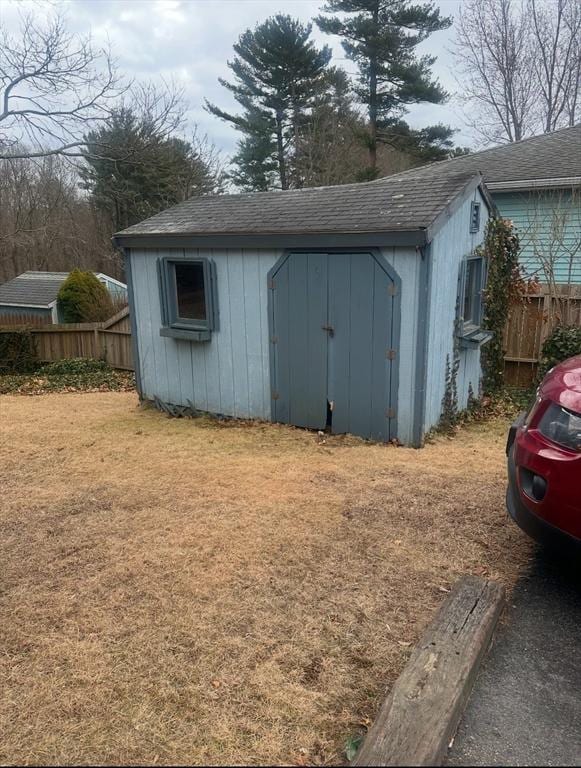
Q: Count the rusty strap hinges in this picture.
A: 6